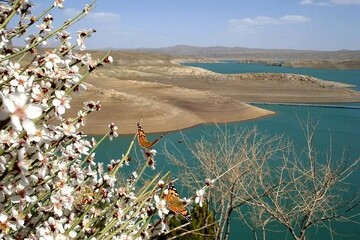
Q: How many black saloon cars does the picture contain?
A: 0